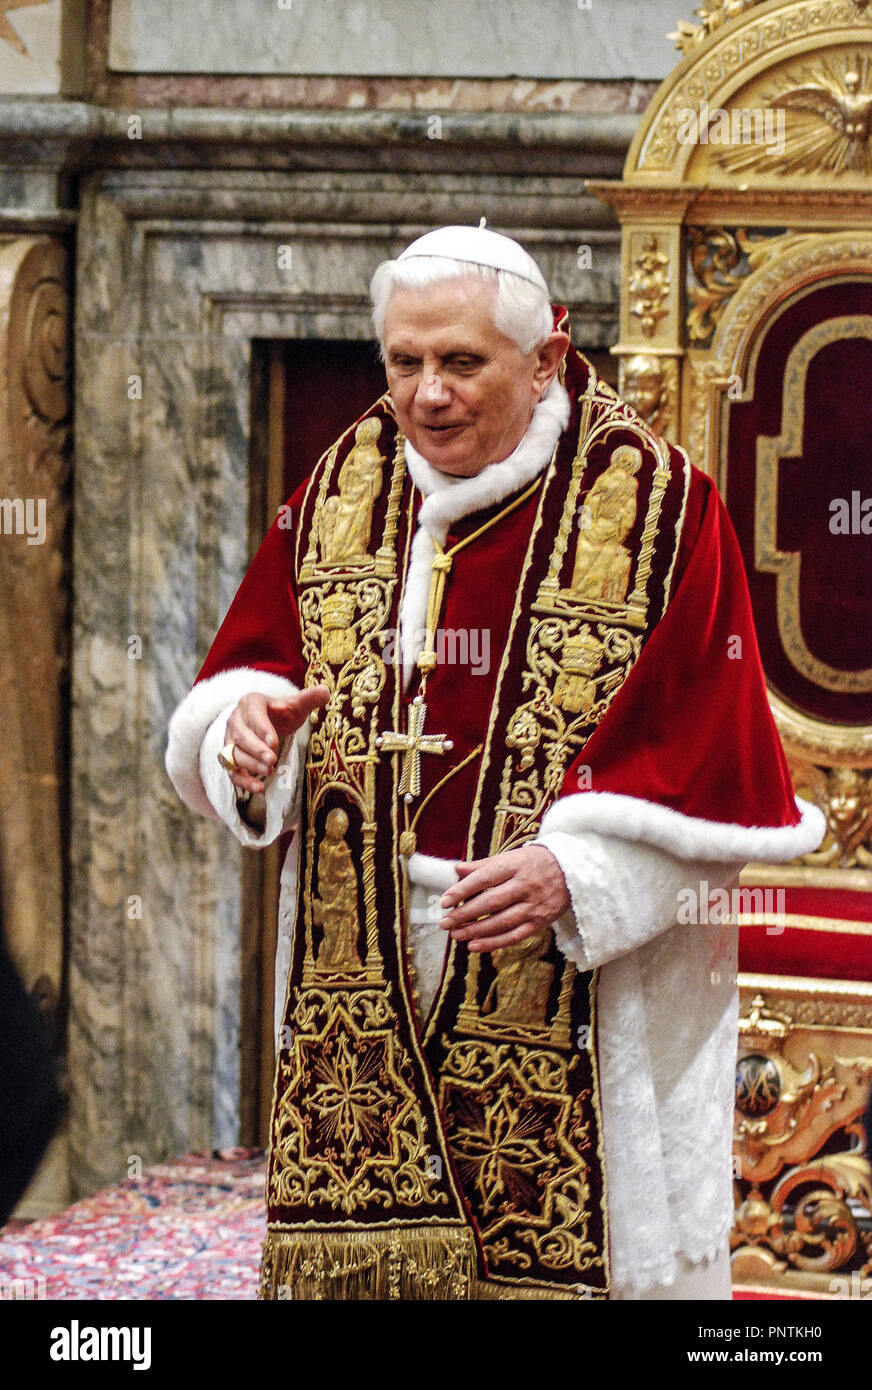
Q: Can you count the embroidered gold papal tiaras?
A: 2